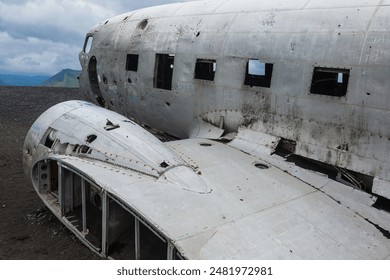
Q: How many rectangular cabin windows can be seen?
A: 5